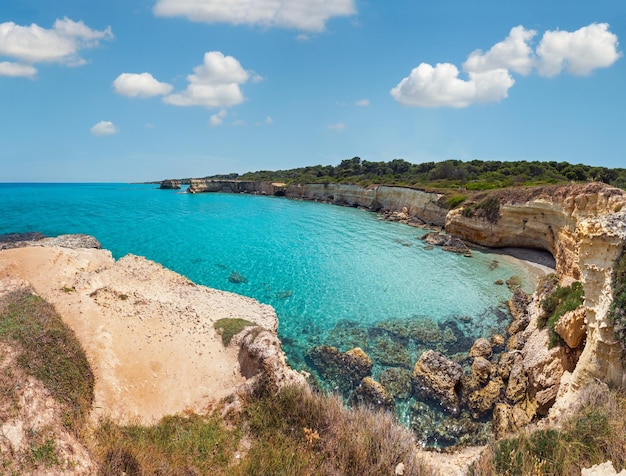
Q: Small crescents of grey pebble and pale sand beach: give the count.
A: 1